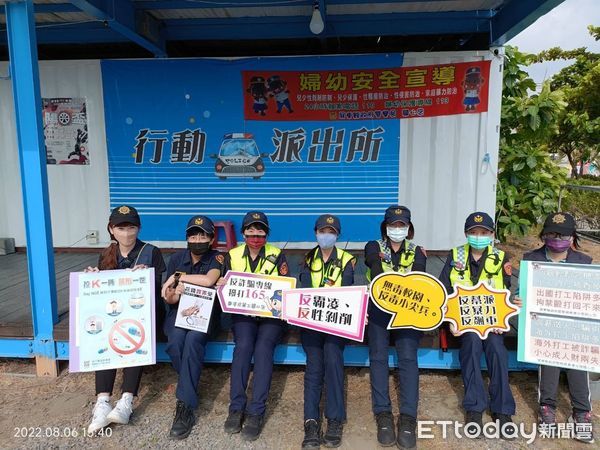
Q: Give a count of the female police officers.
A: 7